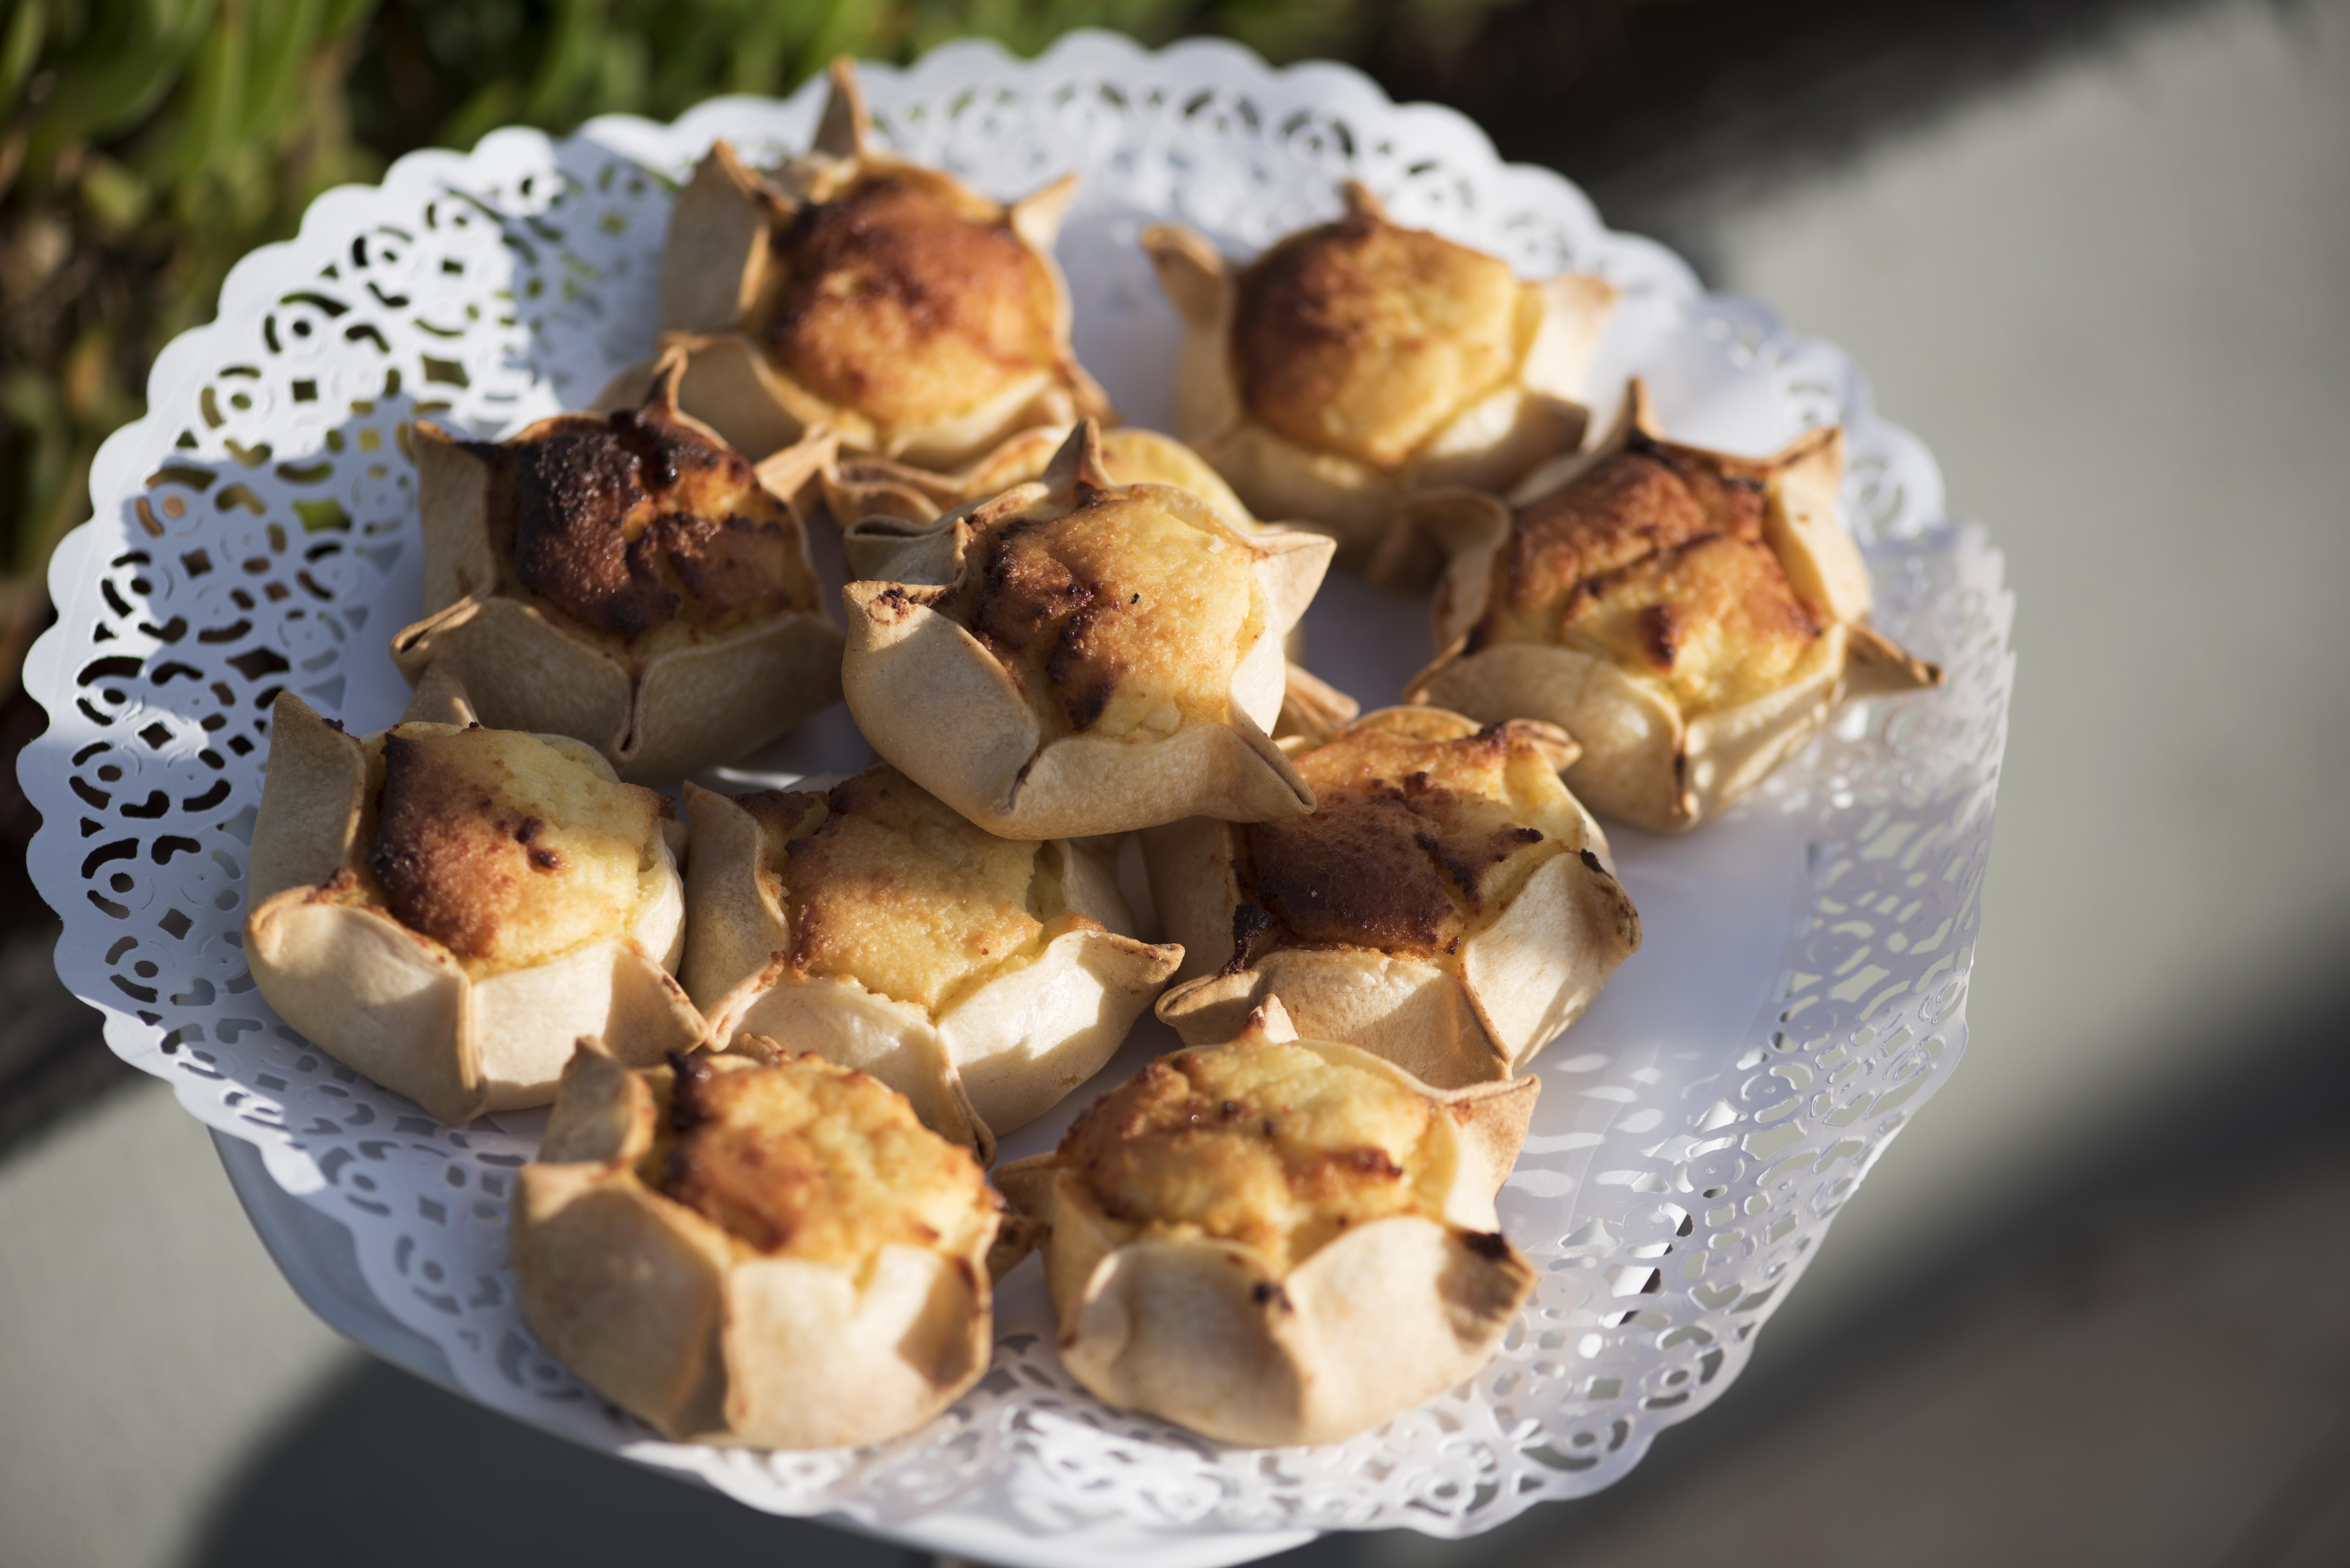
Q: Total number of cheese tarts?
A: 11